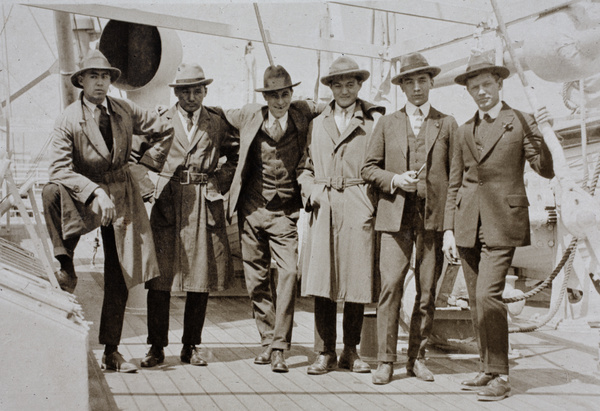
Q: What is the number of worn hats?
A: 6